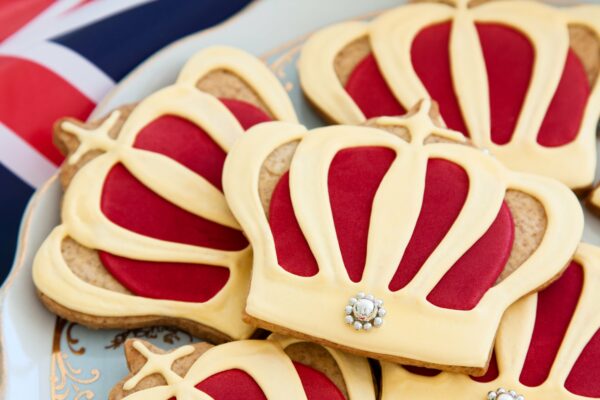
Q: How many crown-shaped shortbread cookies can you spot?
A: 5